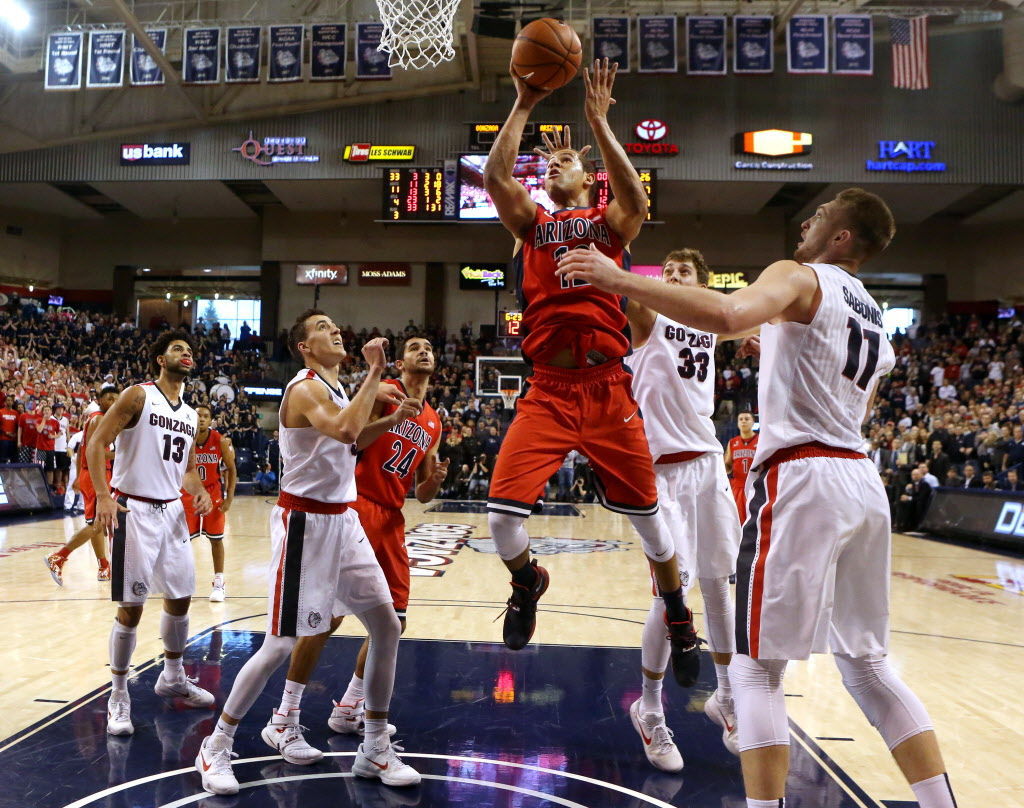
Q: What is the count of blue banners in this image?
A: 14